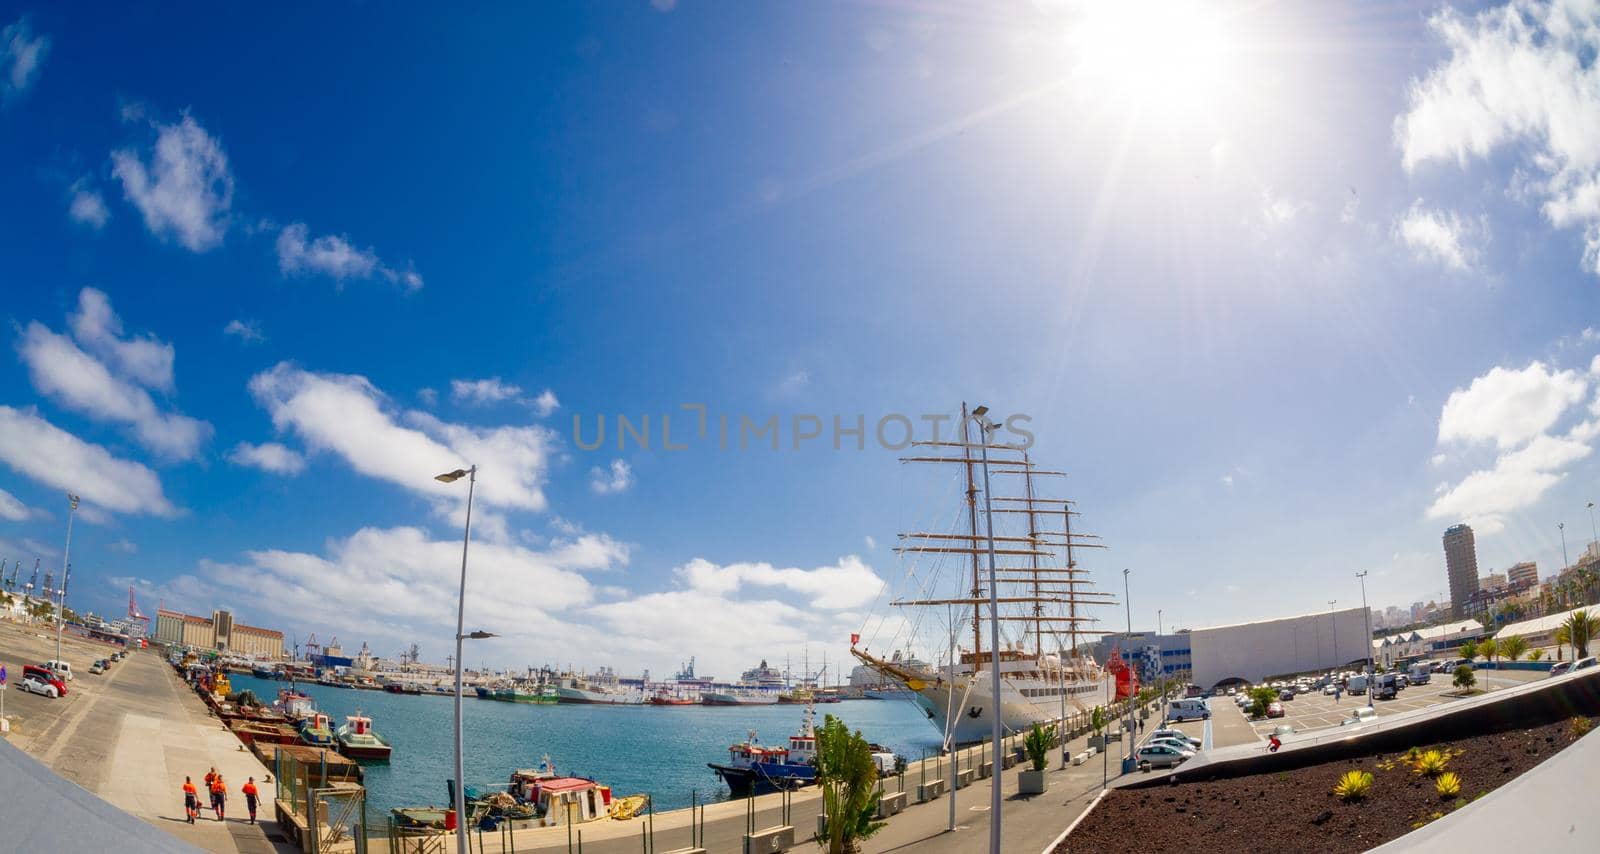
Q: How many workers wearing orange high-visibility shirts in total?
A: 4